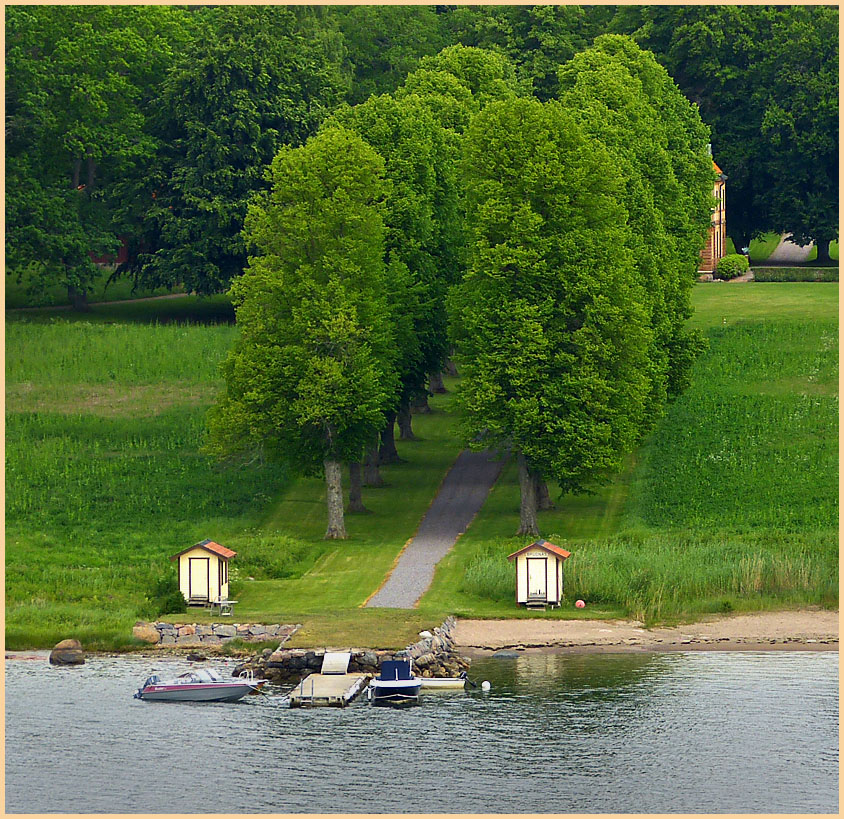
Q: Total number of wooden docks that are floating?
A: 1